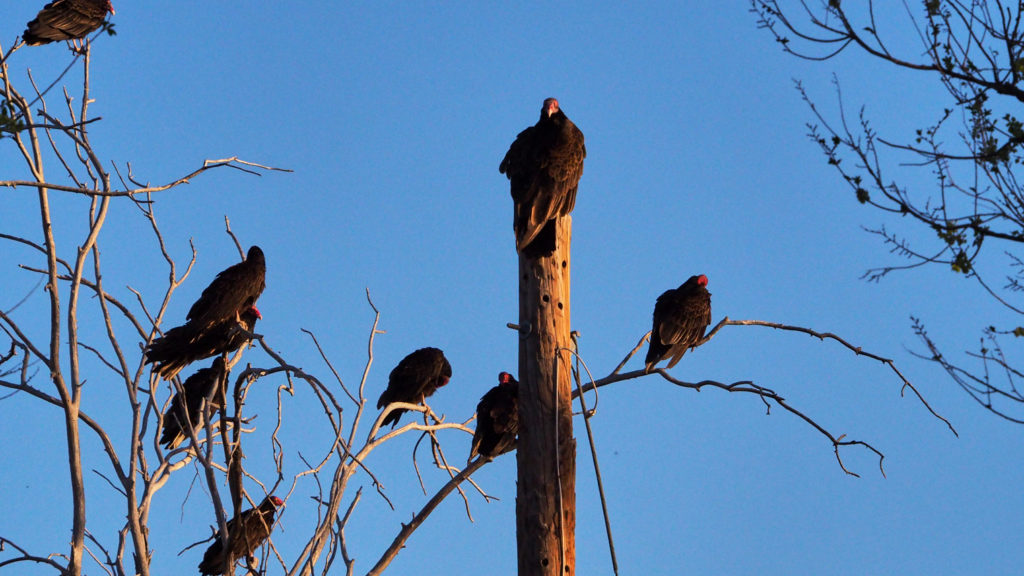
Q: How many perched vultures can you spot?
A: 9